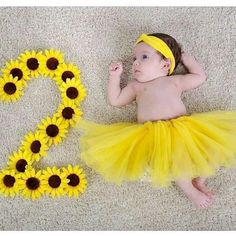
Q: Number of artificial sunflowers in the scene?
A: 14